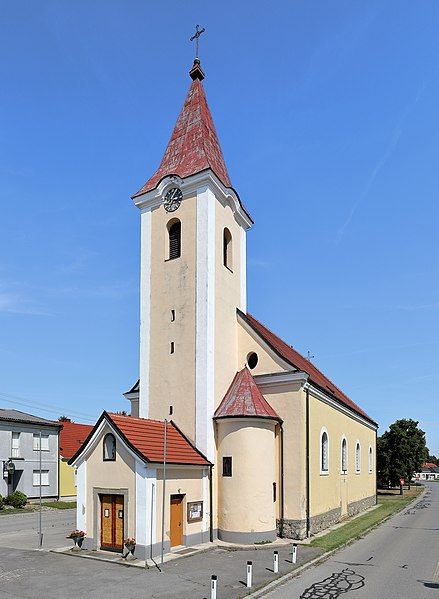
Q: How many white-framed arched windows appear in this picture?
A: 4